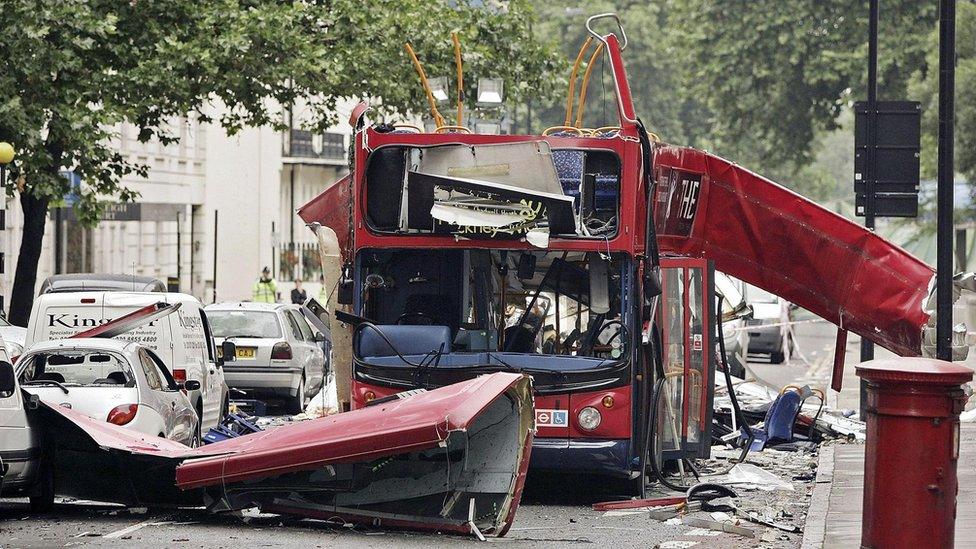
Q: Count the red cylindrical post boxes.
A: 1